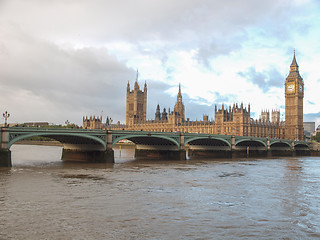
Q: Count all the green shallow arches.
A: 6